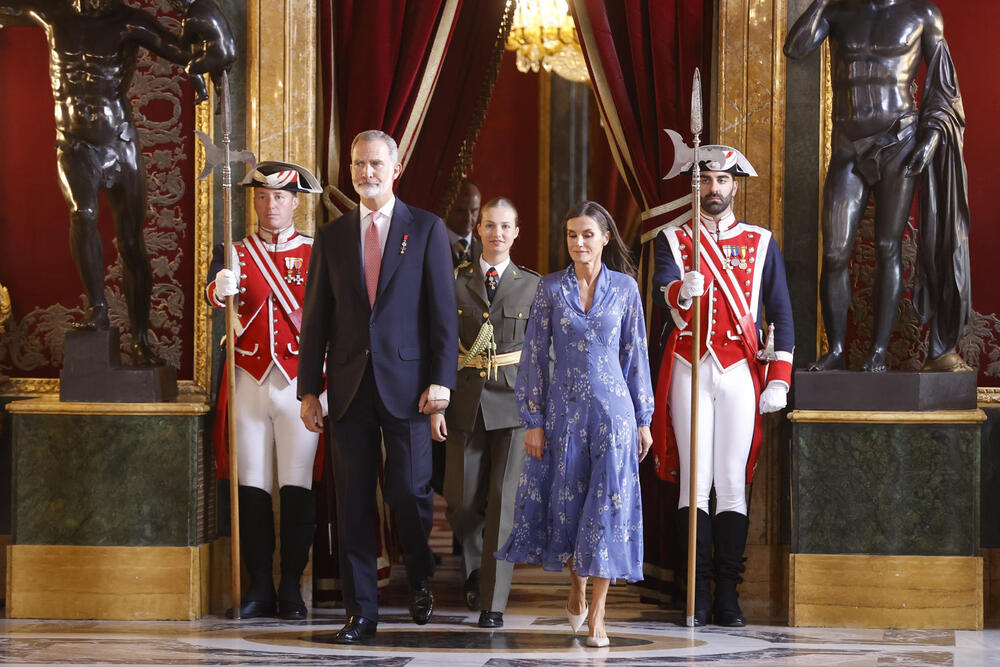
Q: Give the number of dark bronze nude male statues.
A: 2